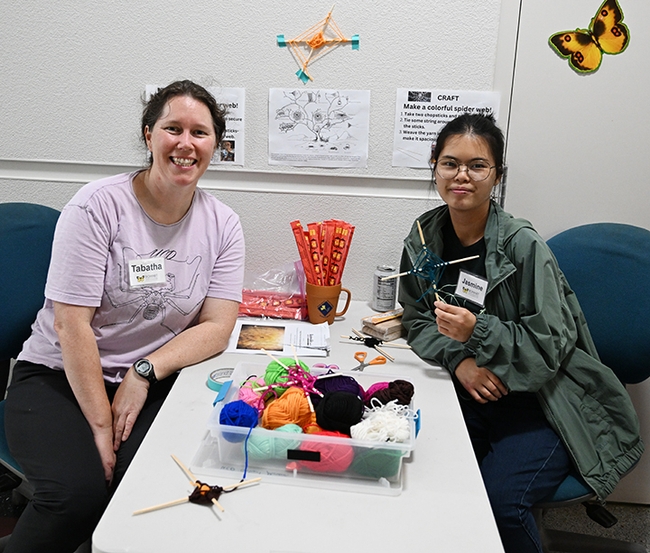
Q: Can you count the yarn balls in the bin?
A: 12